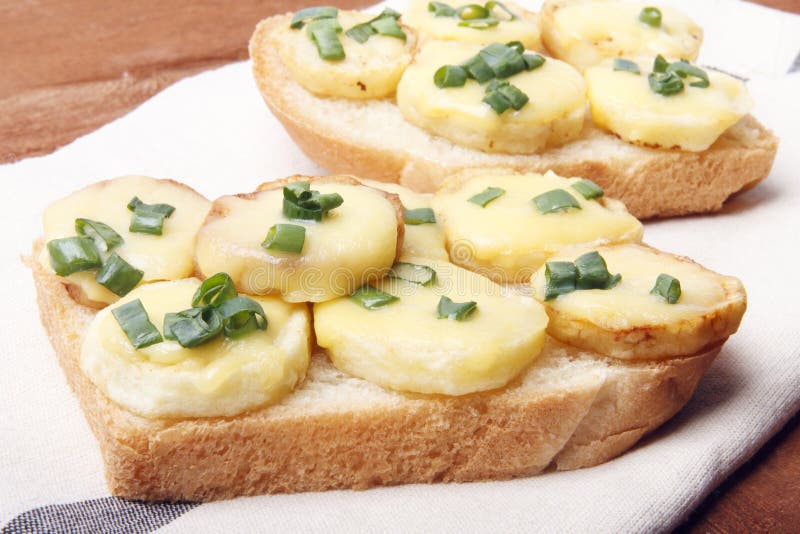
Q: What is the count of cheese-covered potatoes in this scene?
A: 12